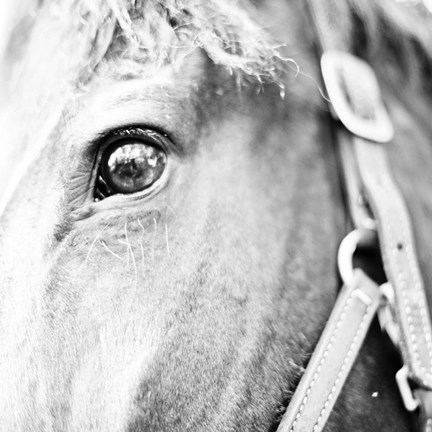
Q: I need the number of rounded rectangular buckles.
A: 1